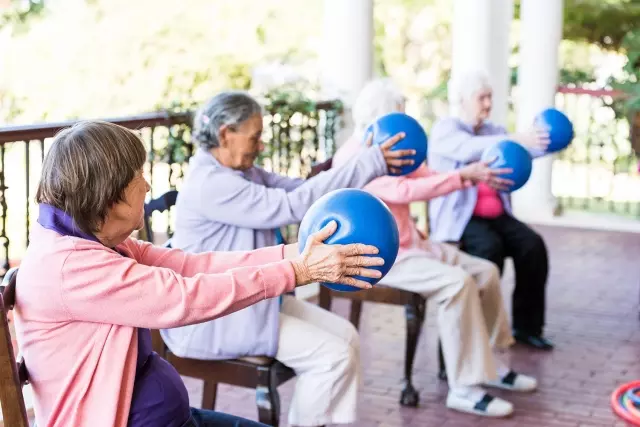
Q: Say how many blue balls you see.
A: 4